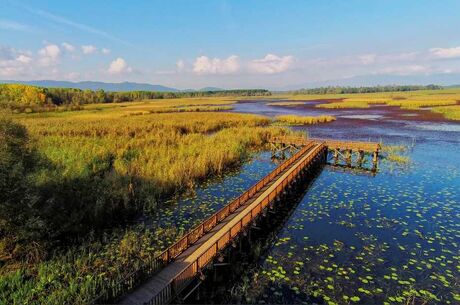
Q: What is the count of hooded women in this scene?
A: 0